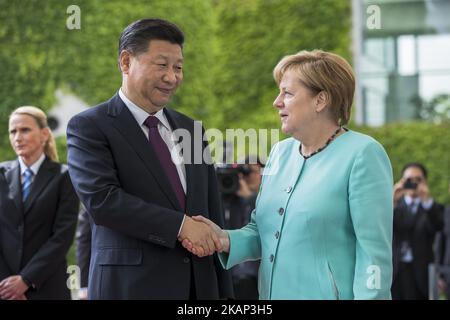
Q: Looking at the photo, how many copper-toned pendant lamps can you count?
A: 0